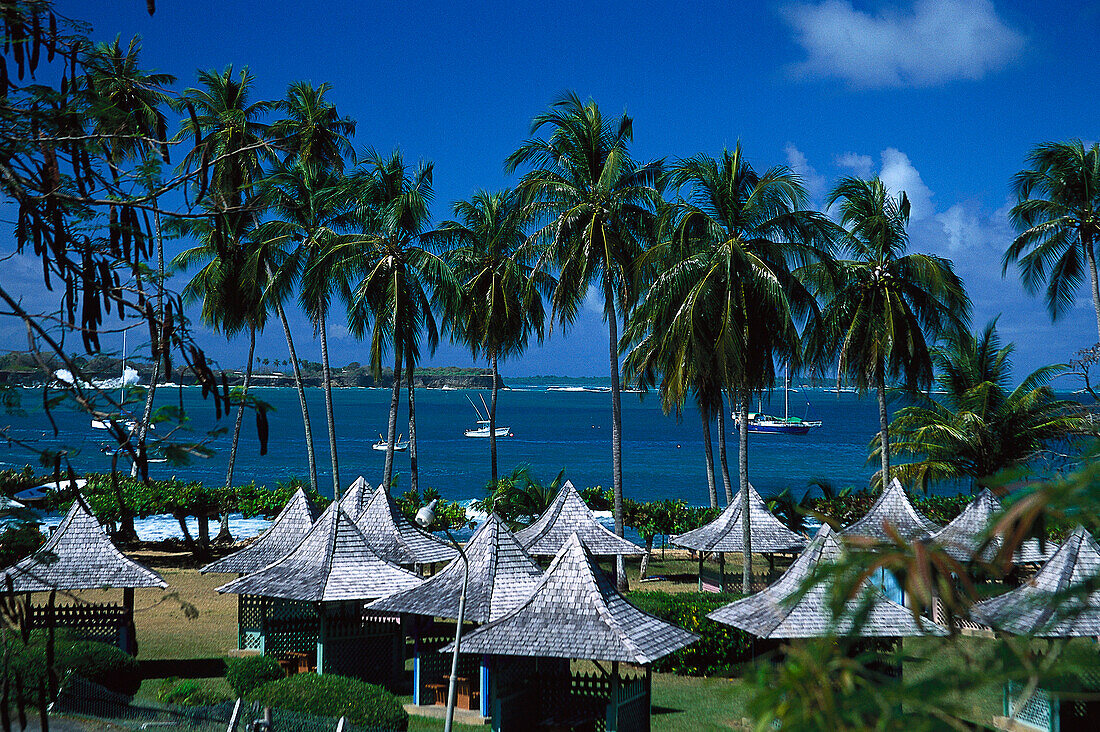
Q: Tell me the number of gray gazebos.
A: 13